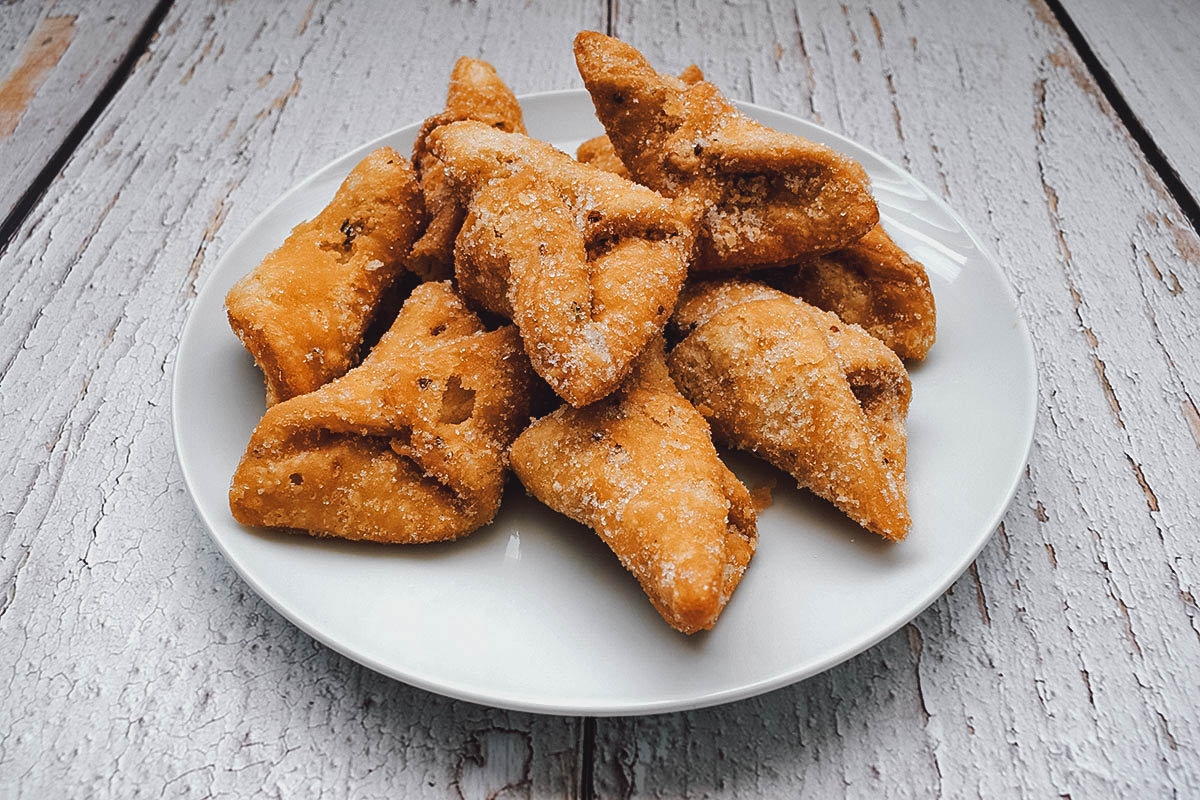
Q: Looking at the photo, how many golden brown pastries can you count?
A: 9